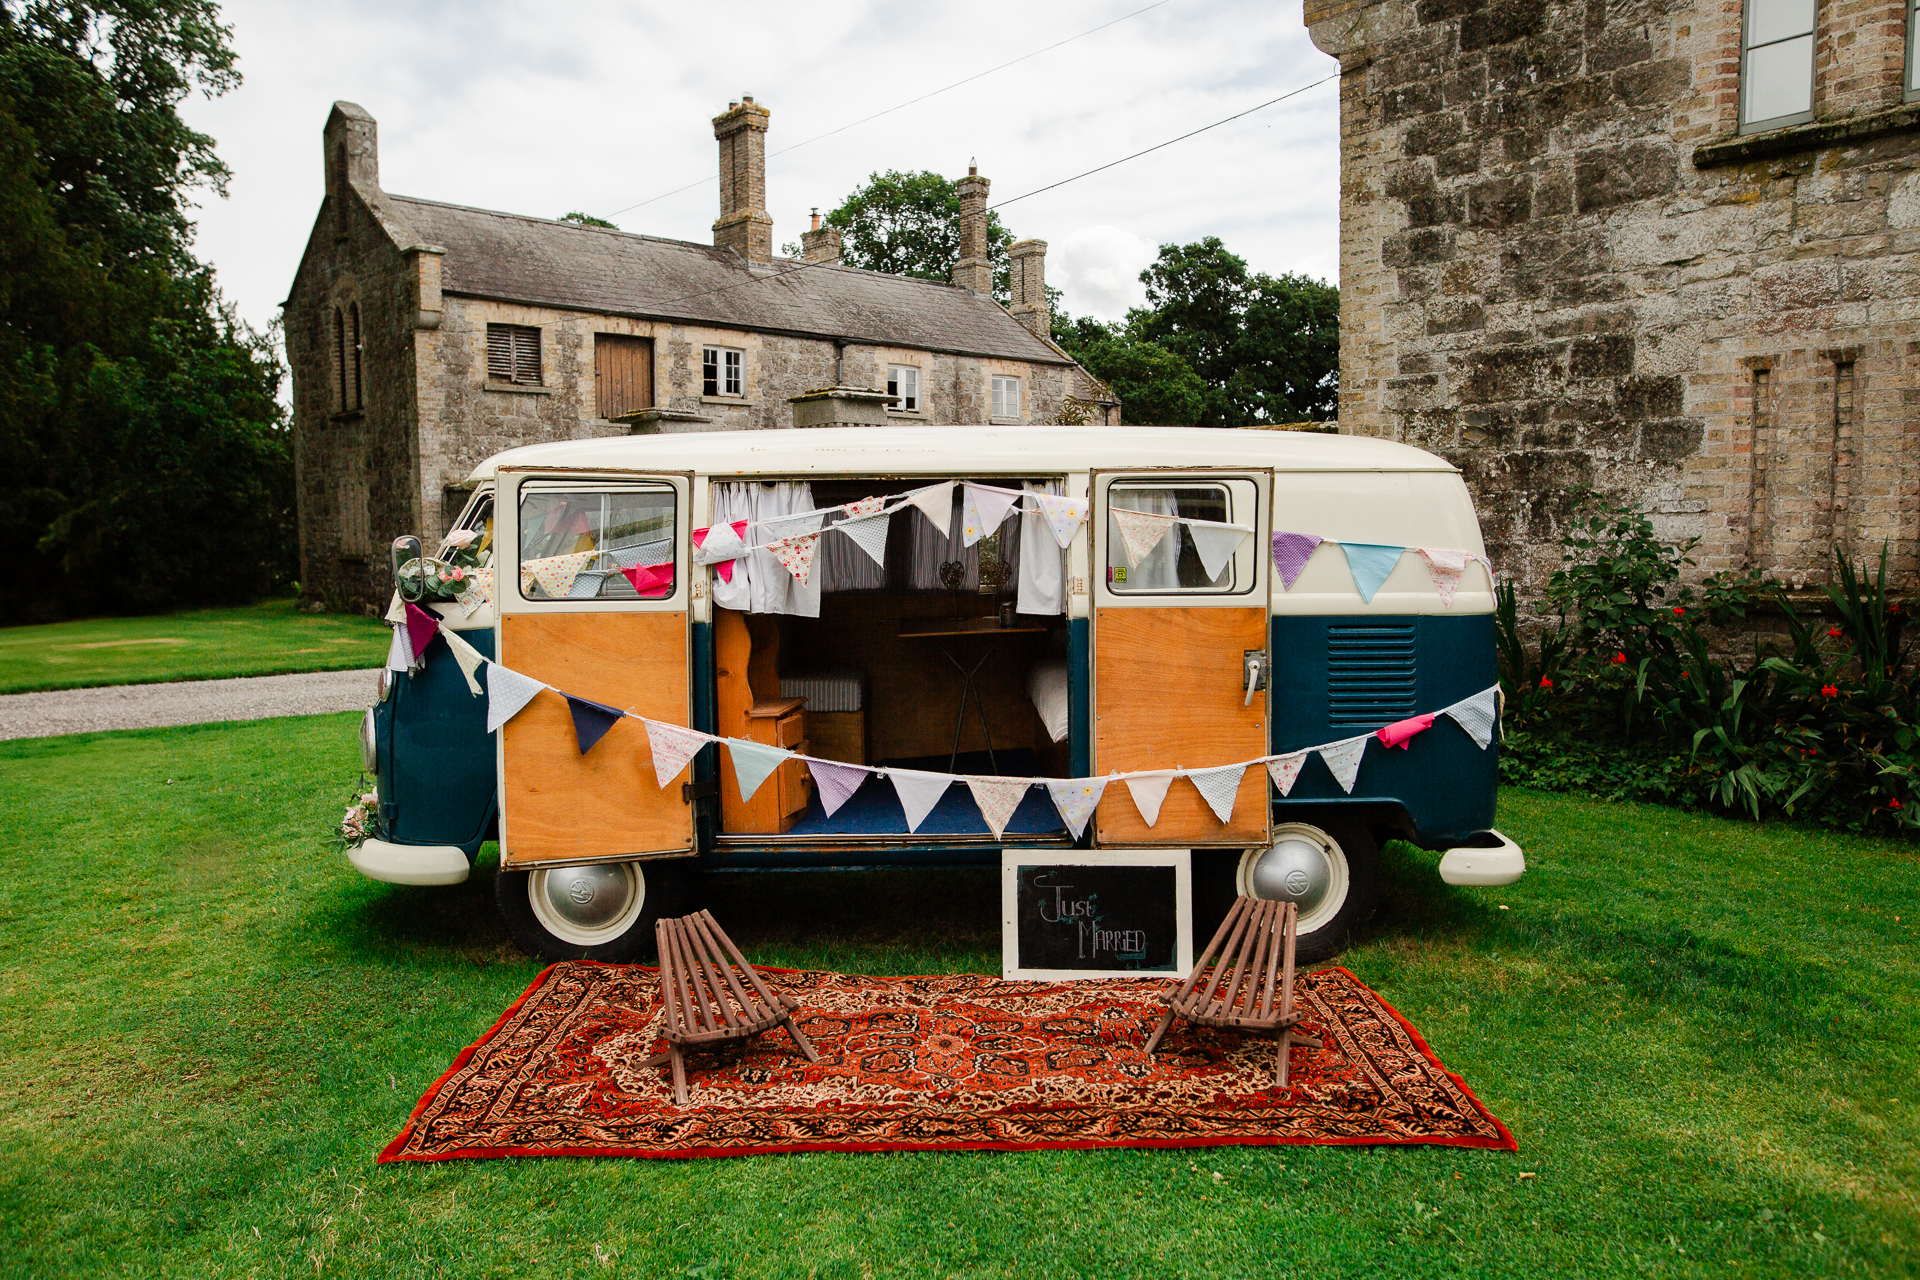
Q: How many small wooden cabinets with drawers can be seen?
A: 1